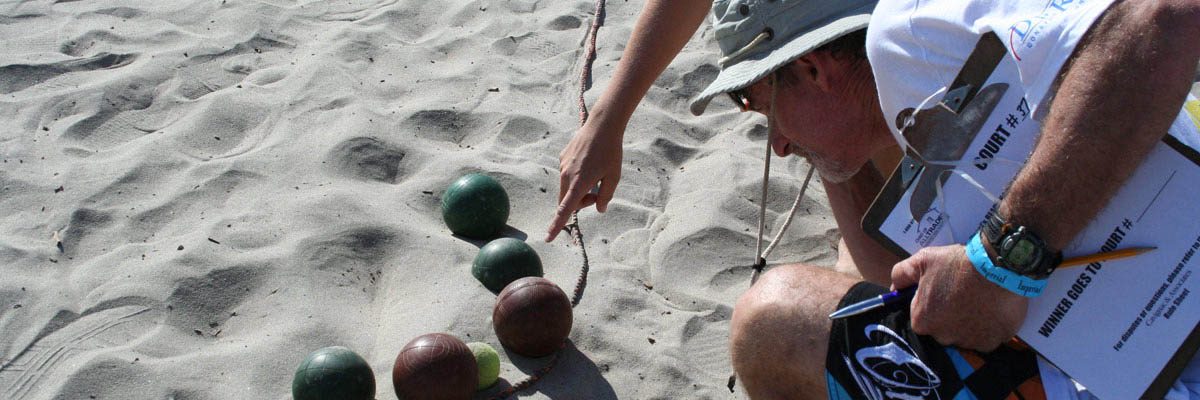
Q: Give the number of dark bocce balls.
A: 5